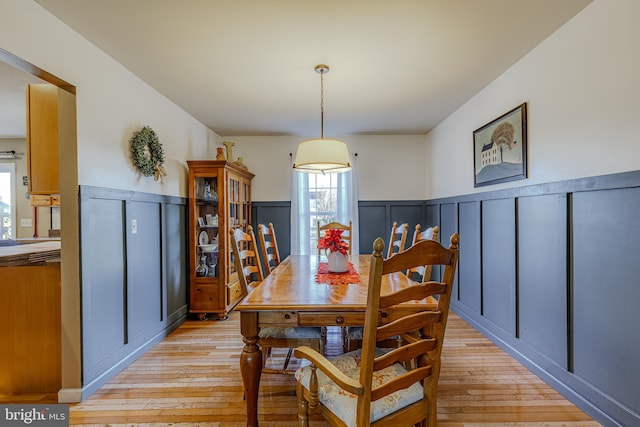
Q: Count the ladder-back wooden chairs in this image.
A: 6